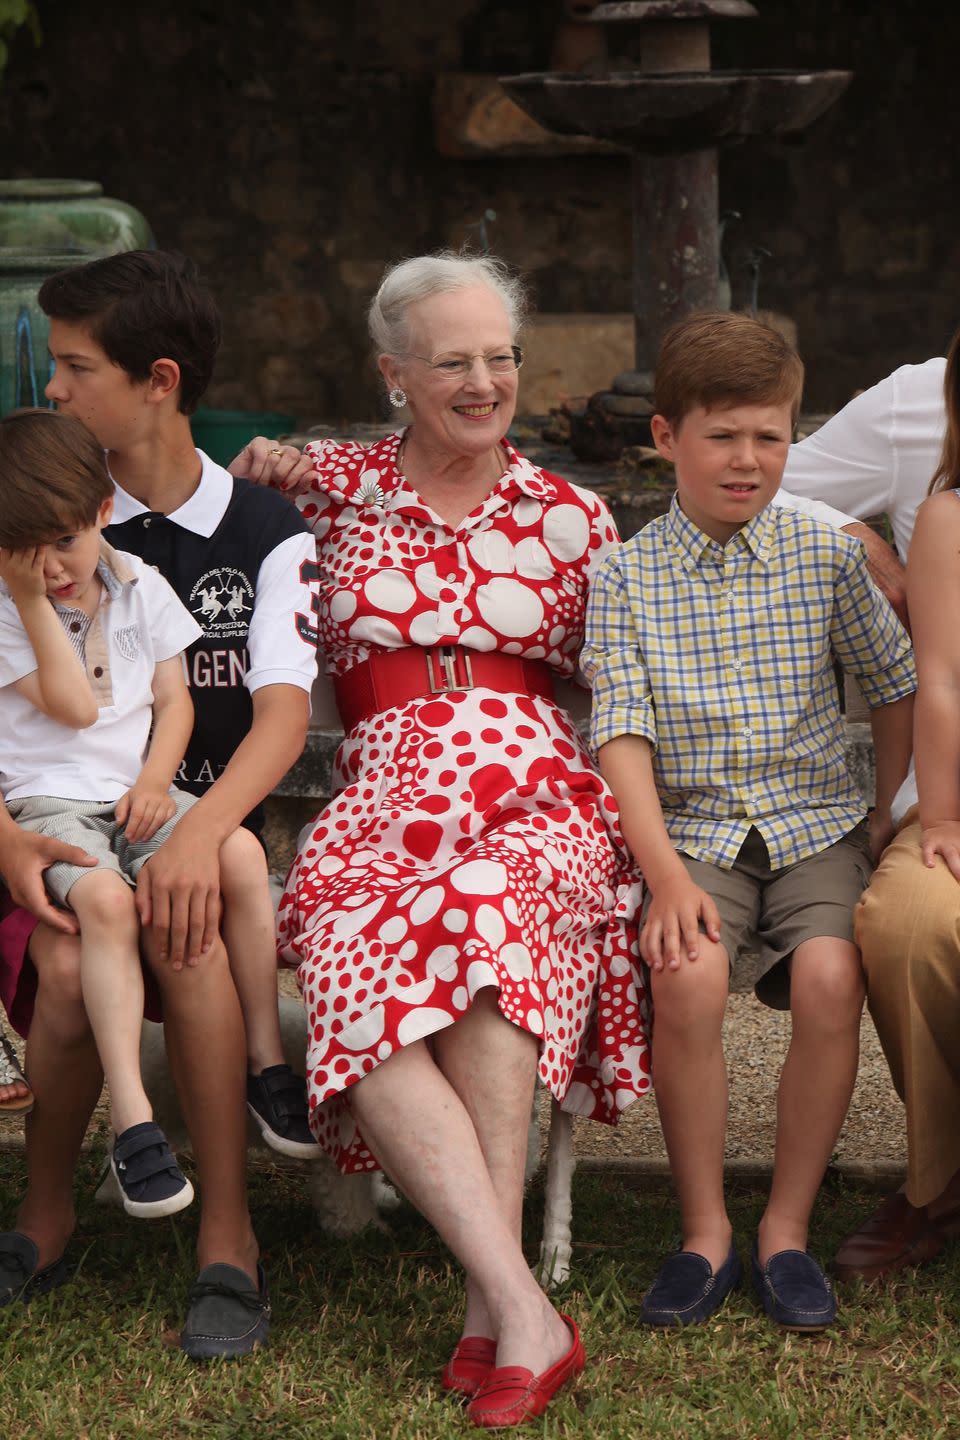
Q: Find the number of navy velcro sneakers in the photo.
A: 2